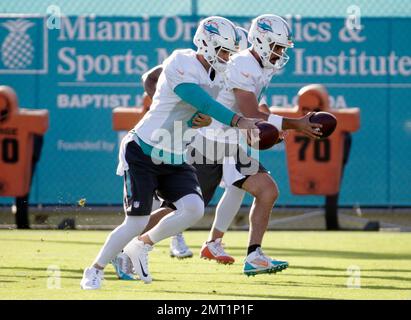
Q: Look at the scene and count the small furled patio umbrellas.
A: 0